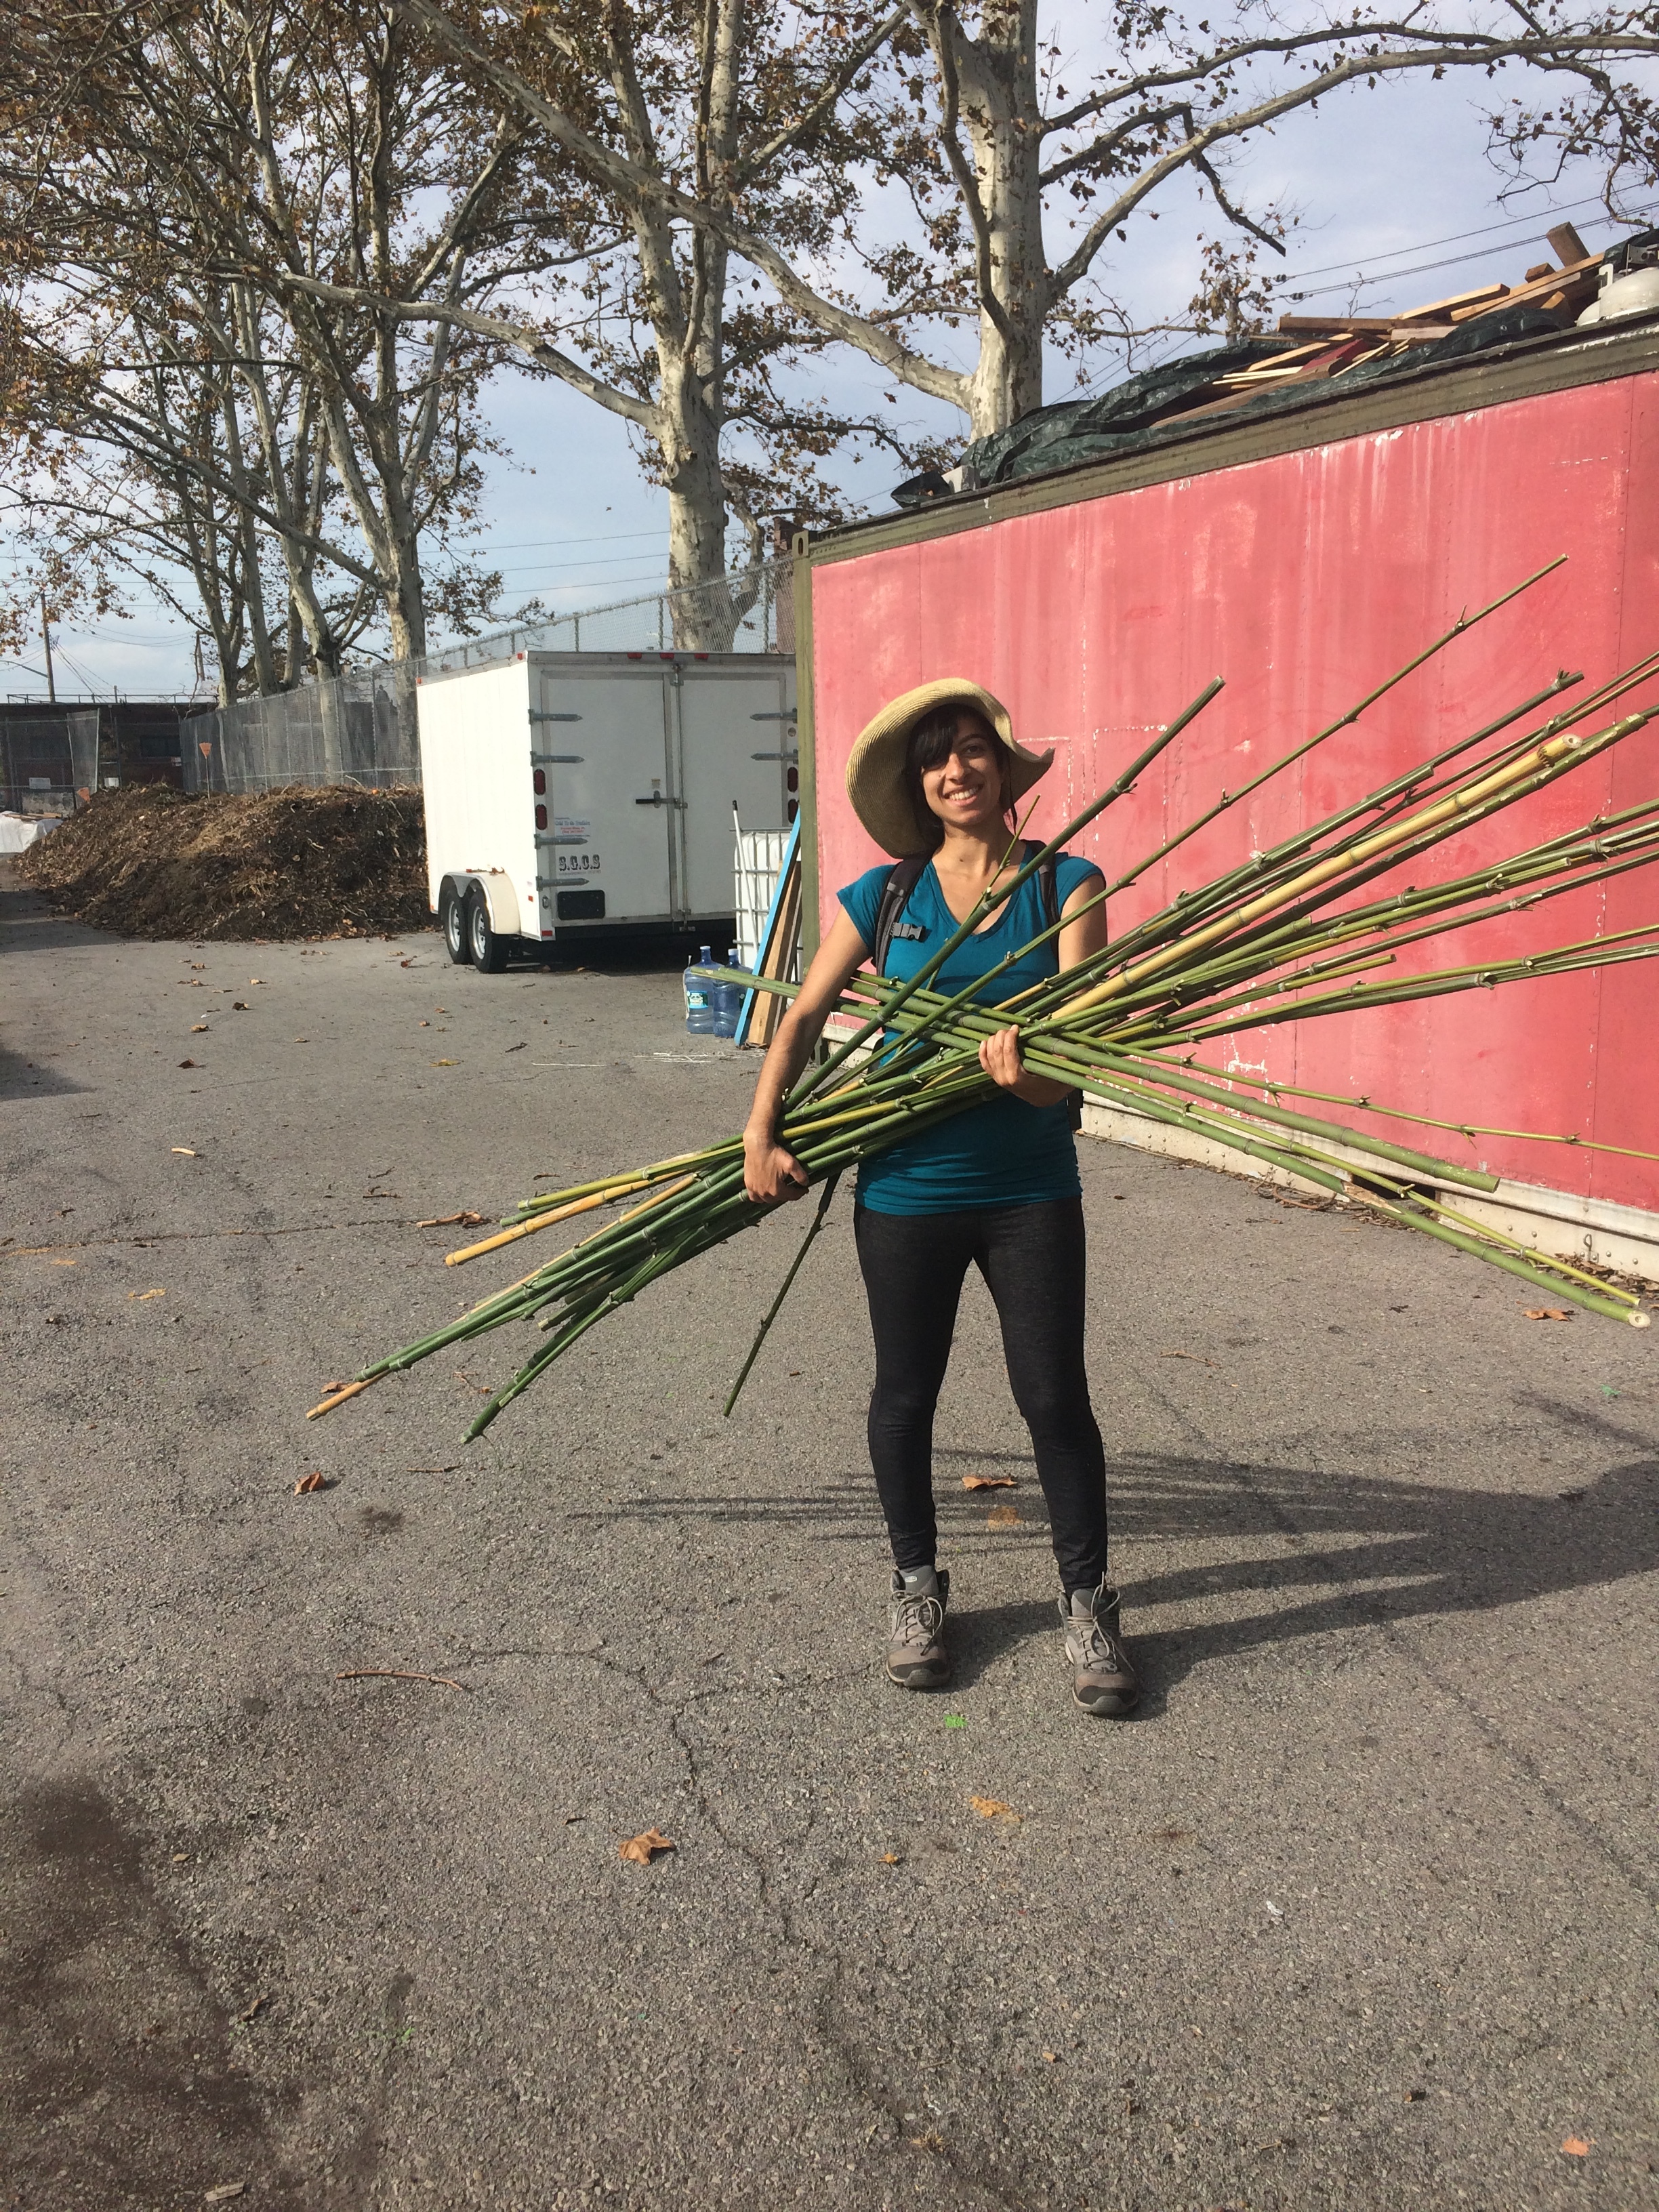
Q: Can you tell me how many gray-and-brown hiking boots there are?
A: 2